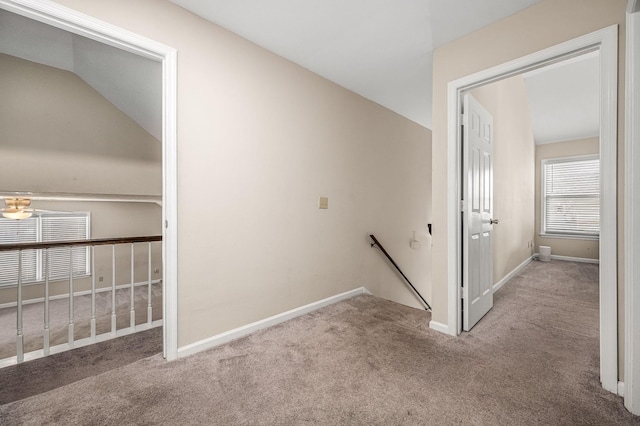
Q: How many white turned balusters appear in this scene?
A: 7